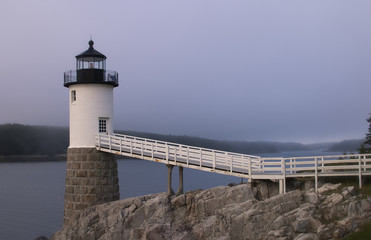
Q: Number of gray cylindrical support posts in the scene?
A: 2